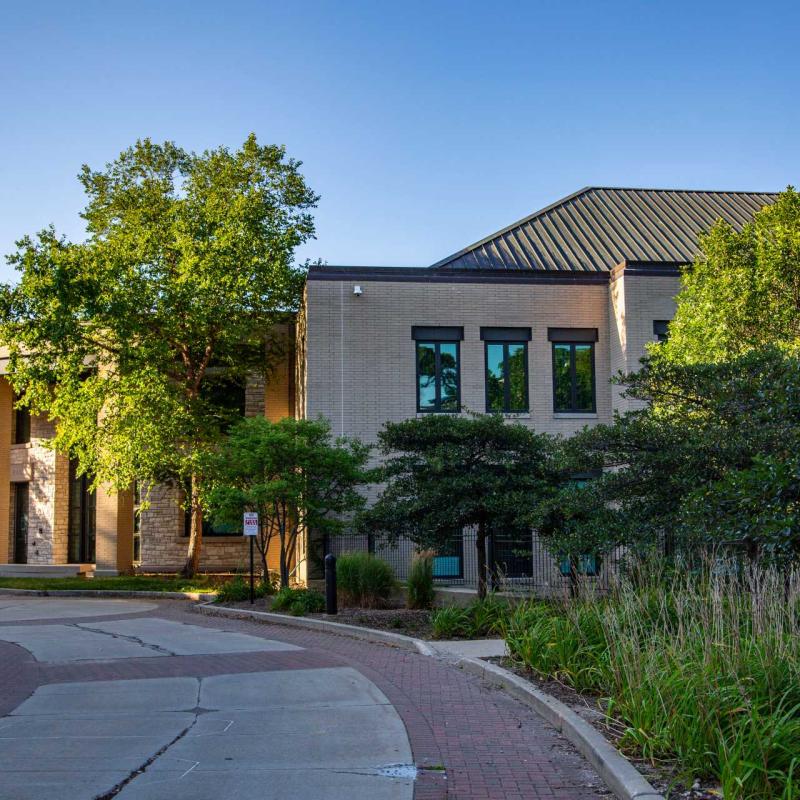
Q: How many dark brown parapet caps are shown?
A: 2